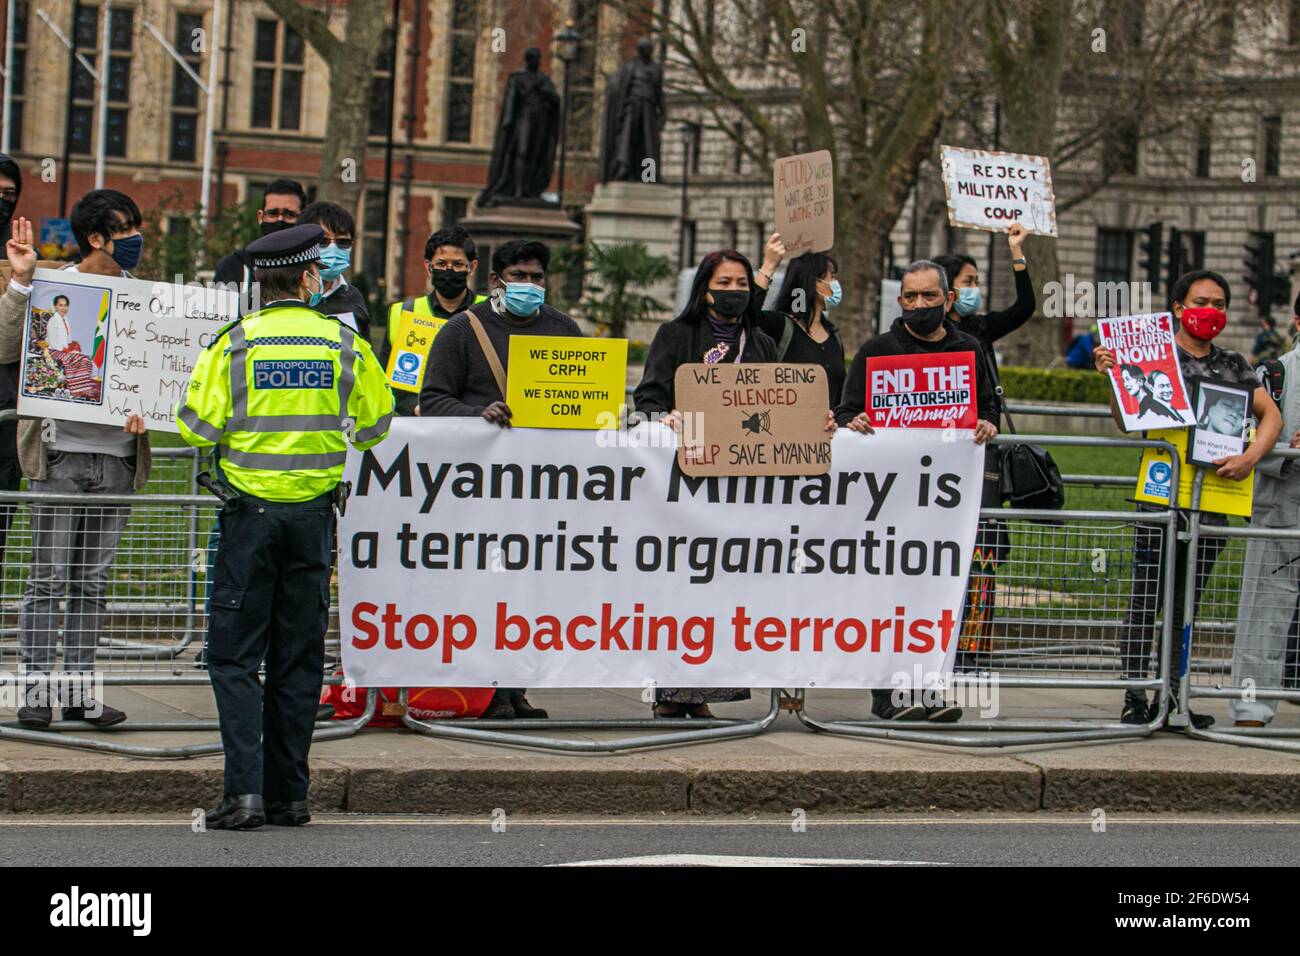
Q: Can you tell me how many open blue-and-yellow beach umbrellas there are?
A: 0